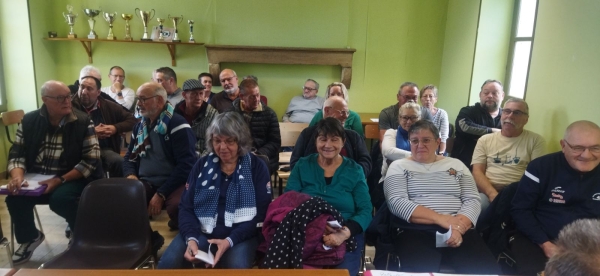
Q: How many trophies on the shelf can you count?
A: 8